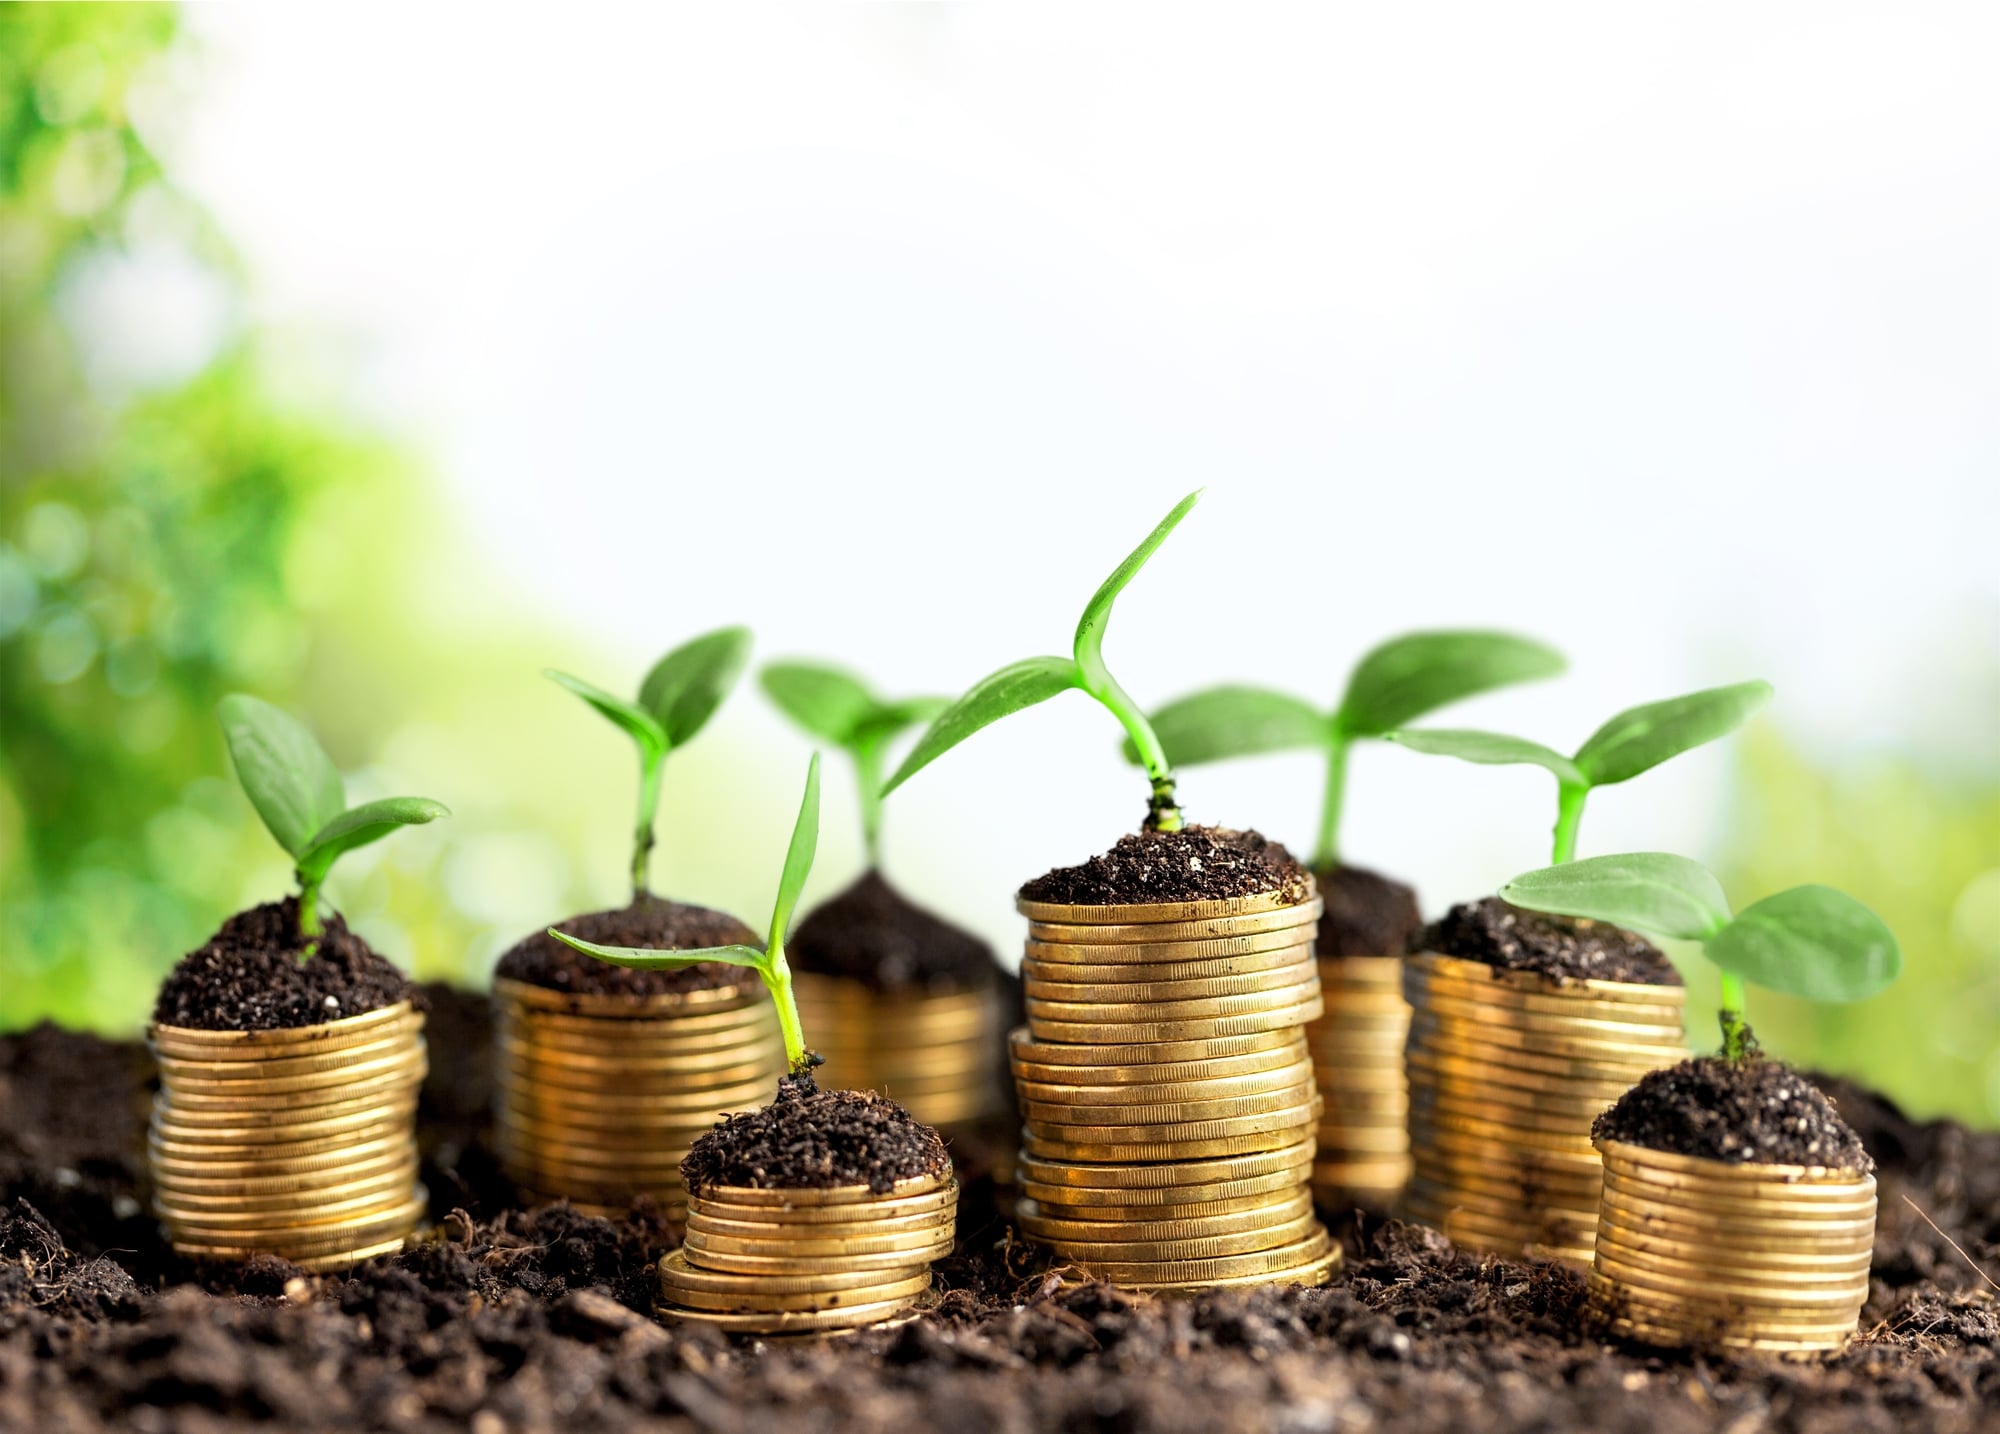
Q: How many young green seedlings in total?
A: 8